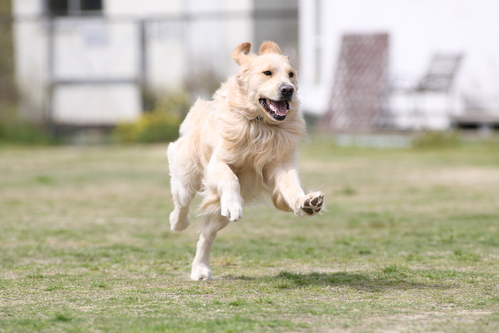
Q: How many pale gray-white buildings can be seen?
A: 2